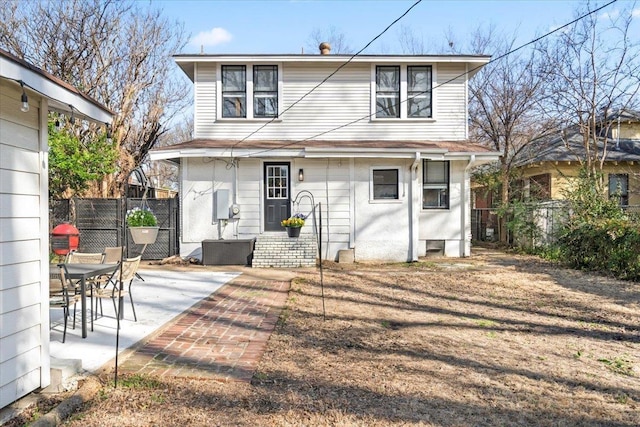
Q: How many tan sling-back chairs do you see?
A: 4